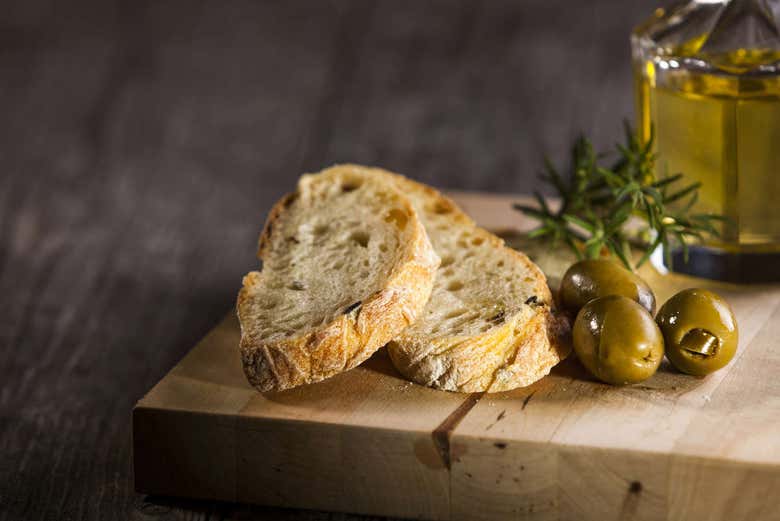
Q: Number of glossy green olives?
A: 3